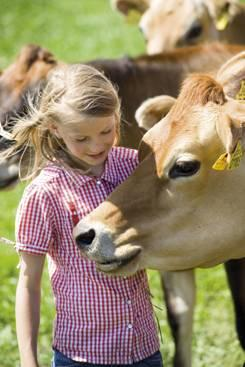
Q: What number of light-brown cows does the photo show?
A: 2